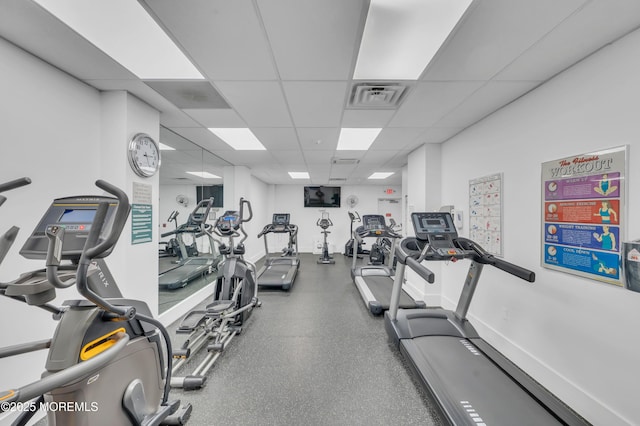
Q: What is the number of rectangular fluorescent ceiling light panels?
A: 6